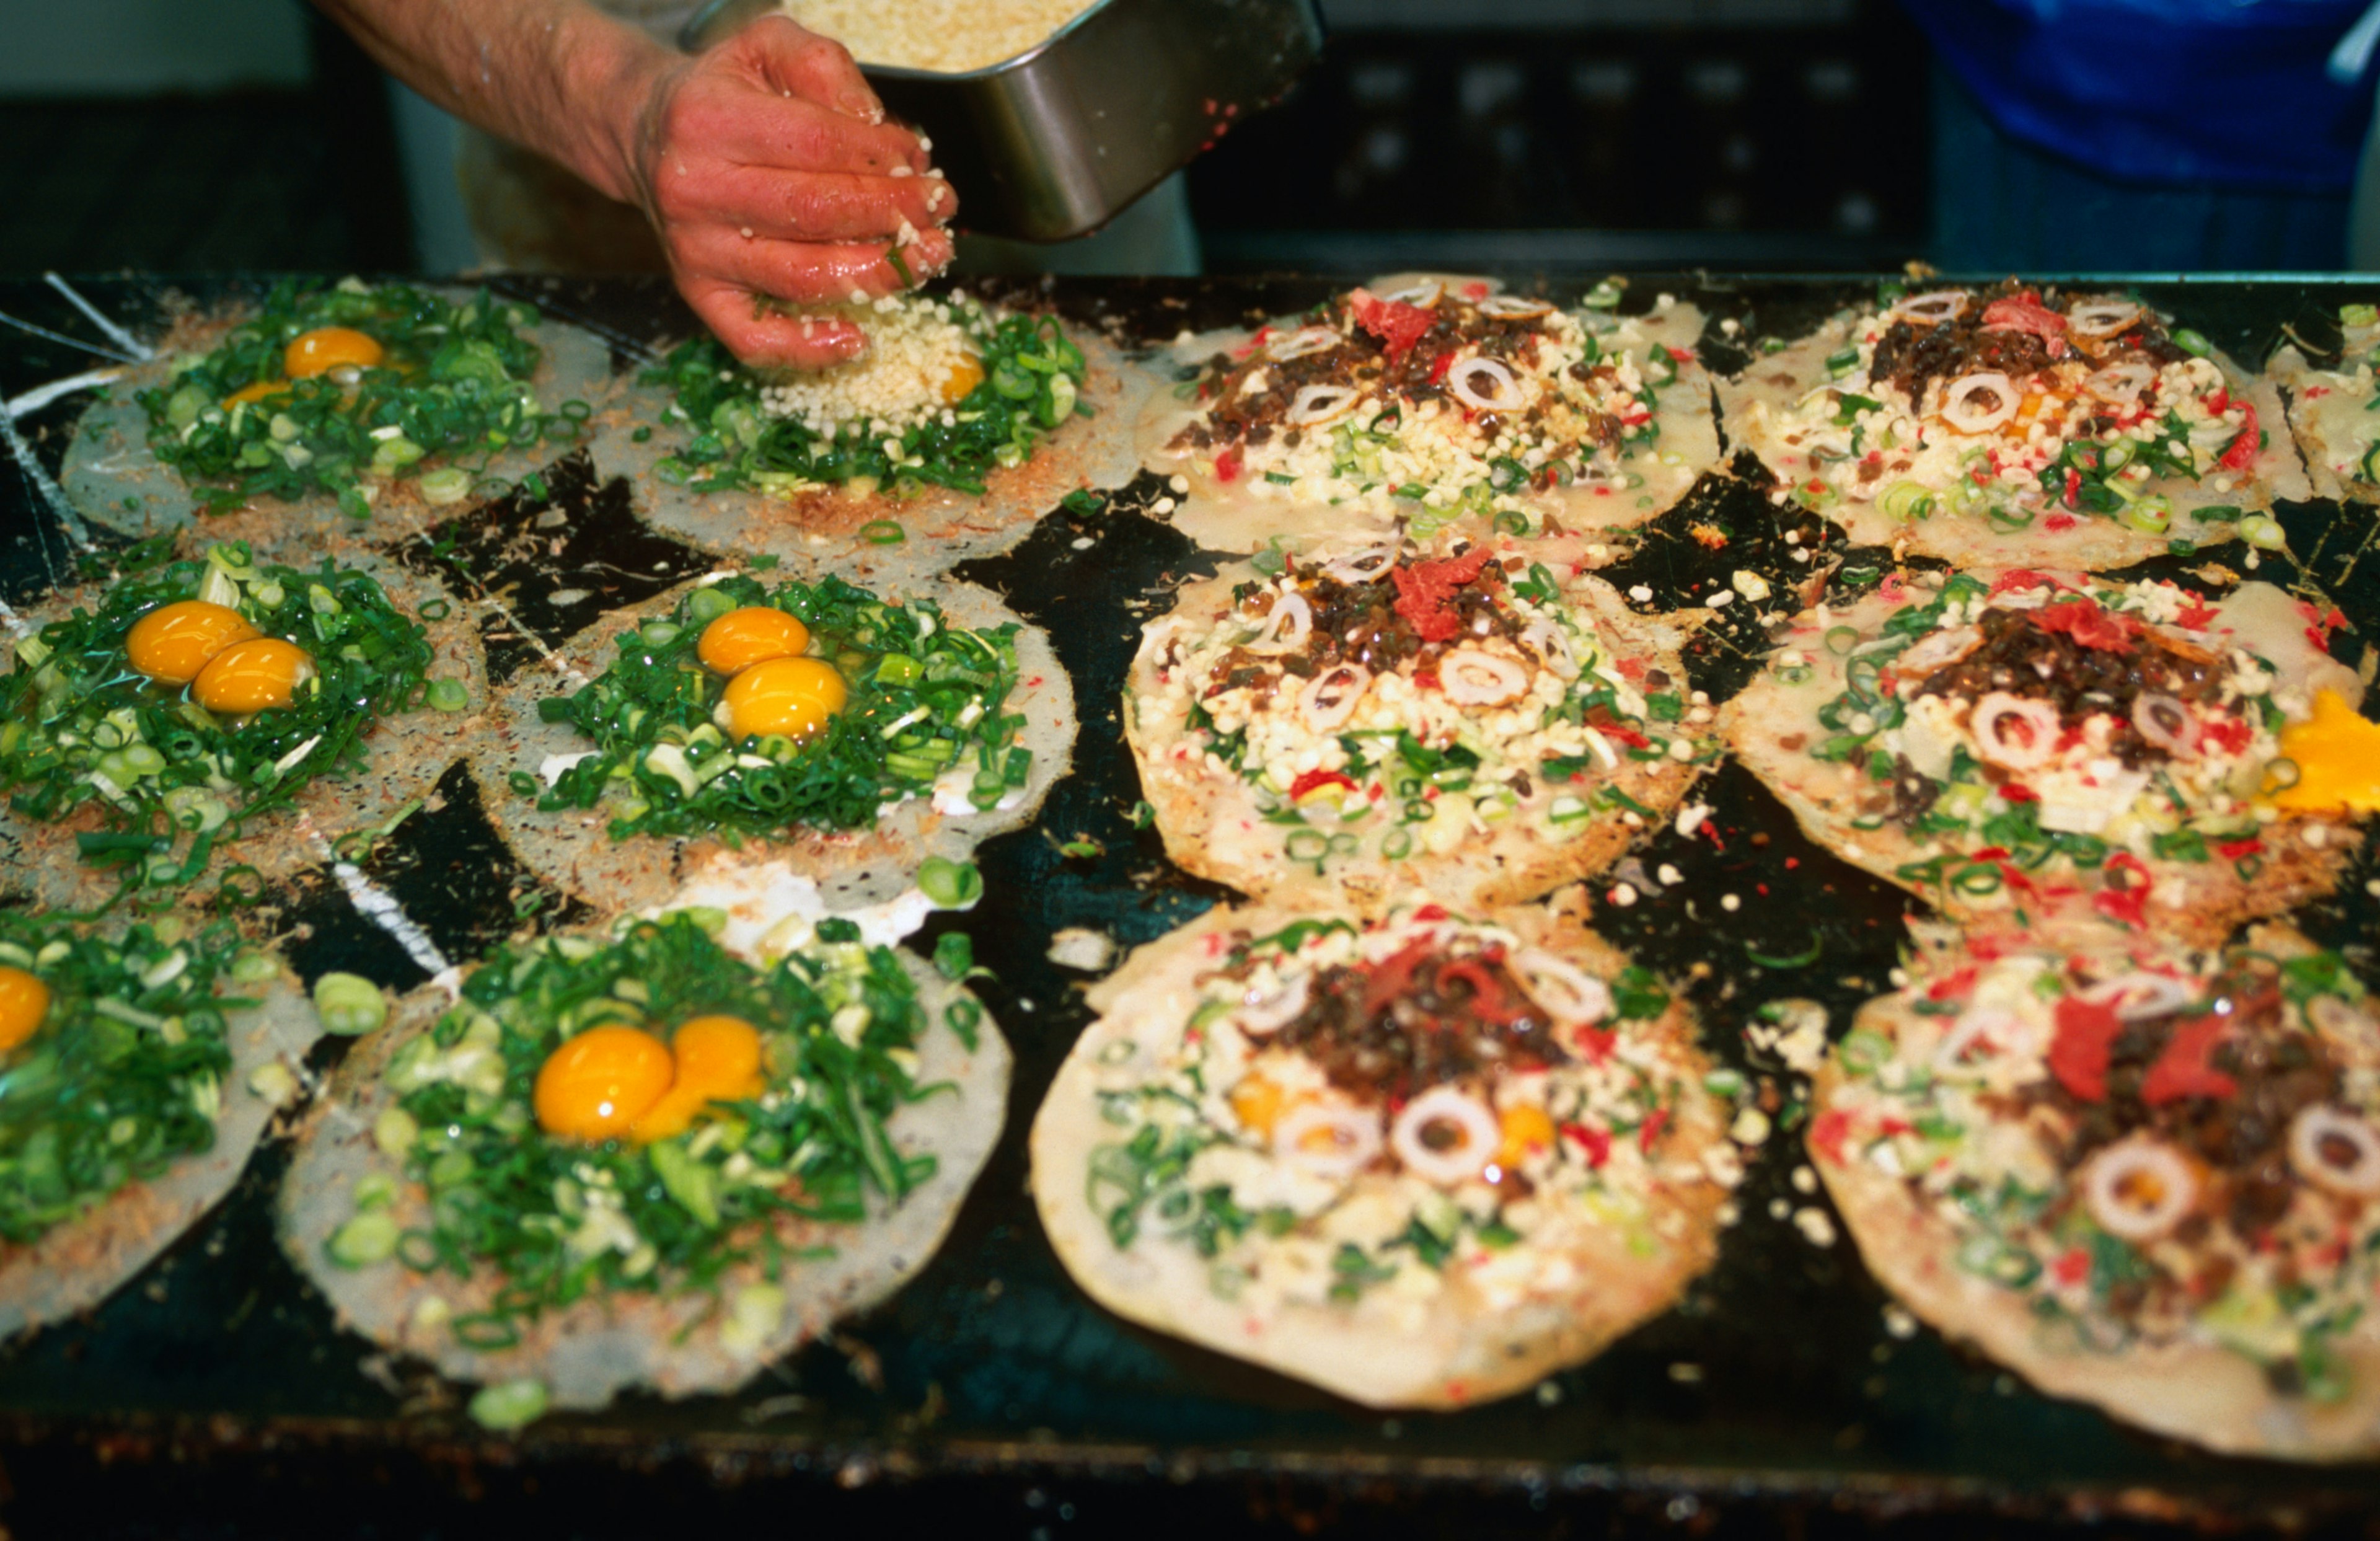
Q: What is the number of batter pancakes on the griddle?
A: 13